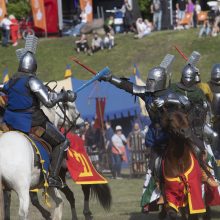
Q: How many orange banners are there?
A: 3